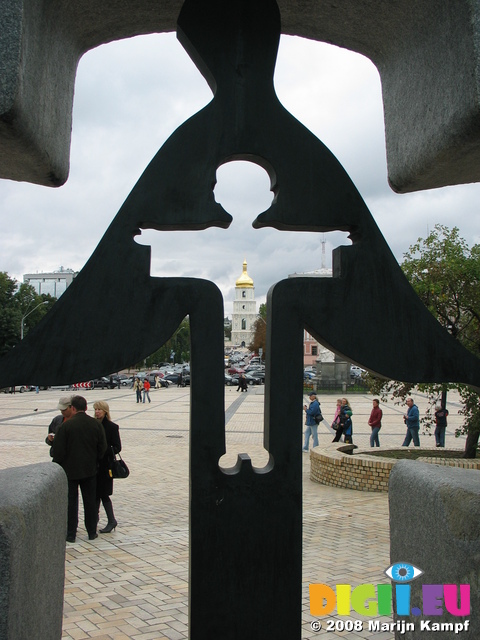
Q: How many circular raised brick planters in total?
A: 1